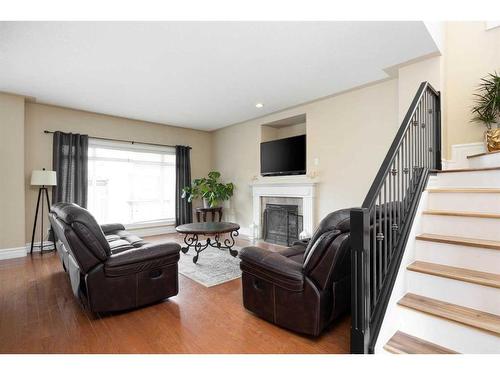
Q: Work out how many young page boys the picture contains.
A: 0